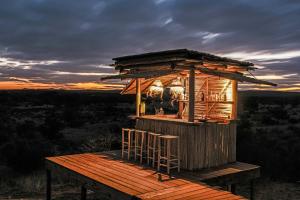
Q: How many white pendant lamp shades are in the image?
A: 2